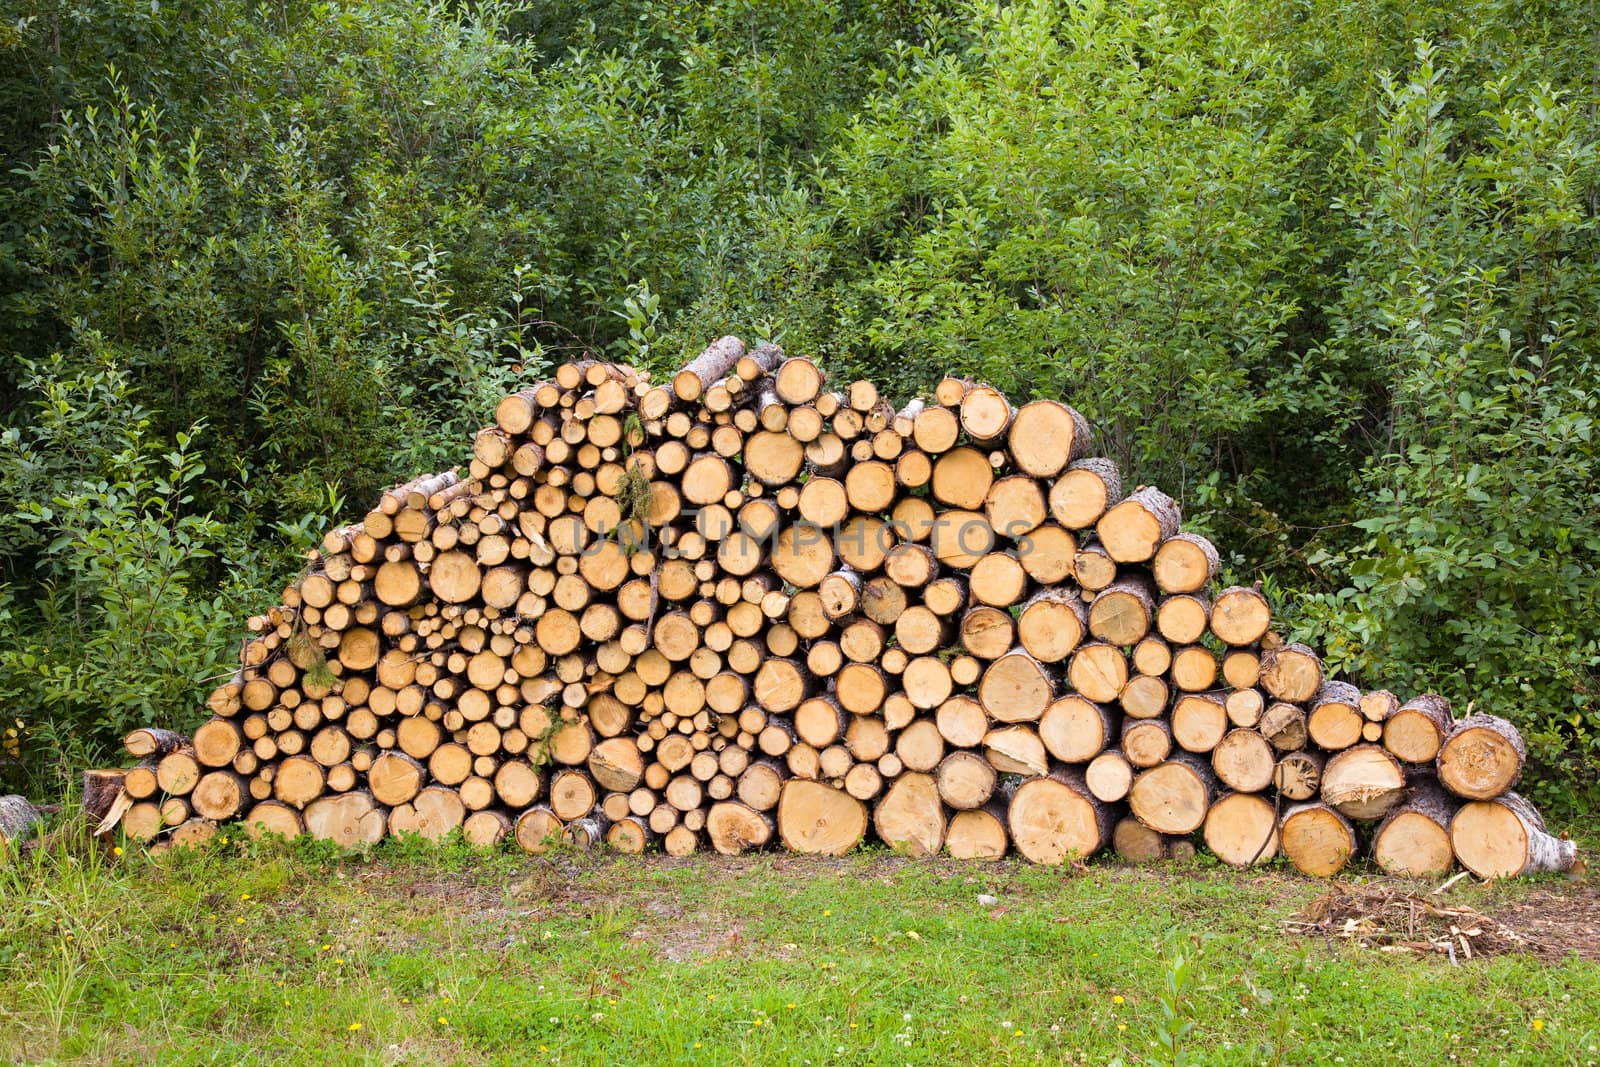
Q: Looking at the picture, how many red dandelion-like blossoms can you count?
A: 0